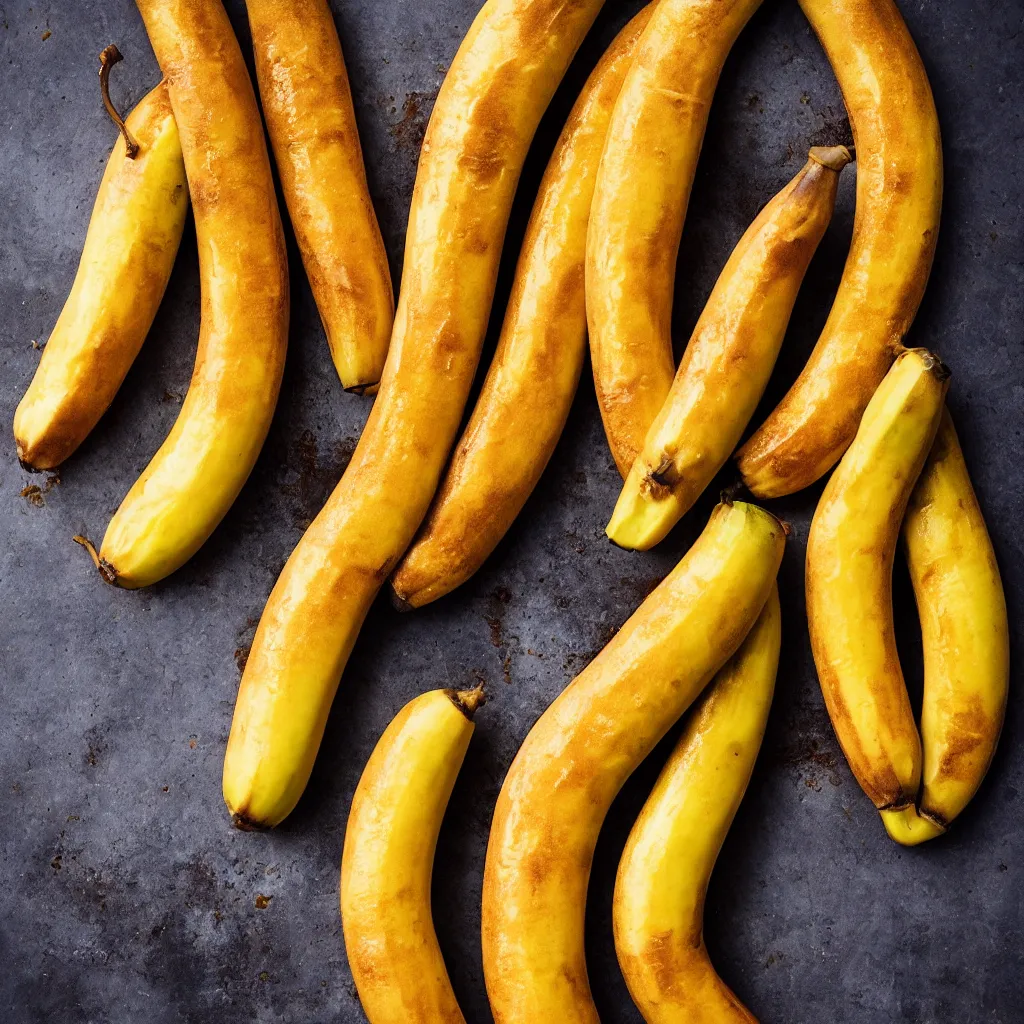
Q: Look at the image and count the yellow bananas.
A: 13